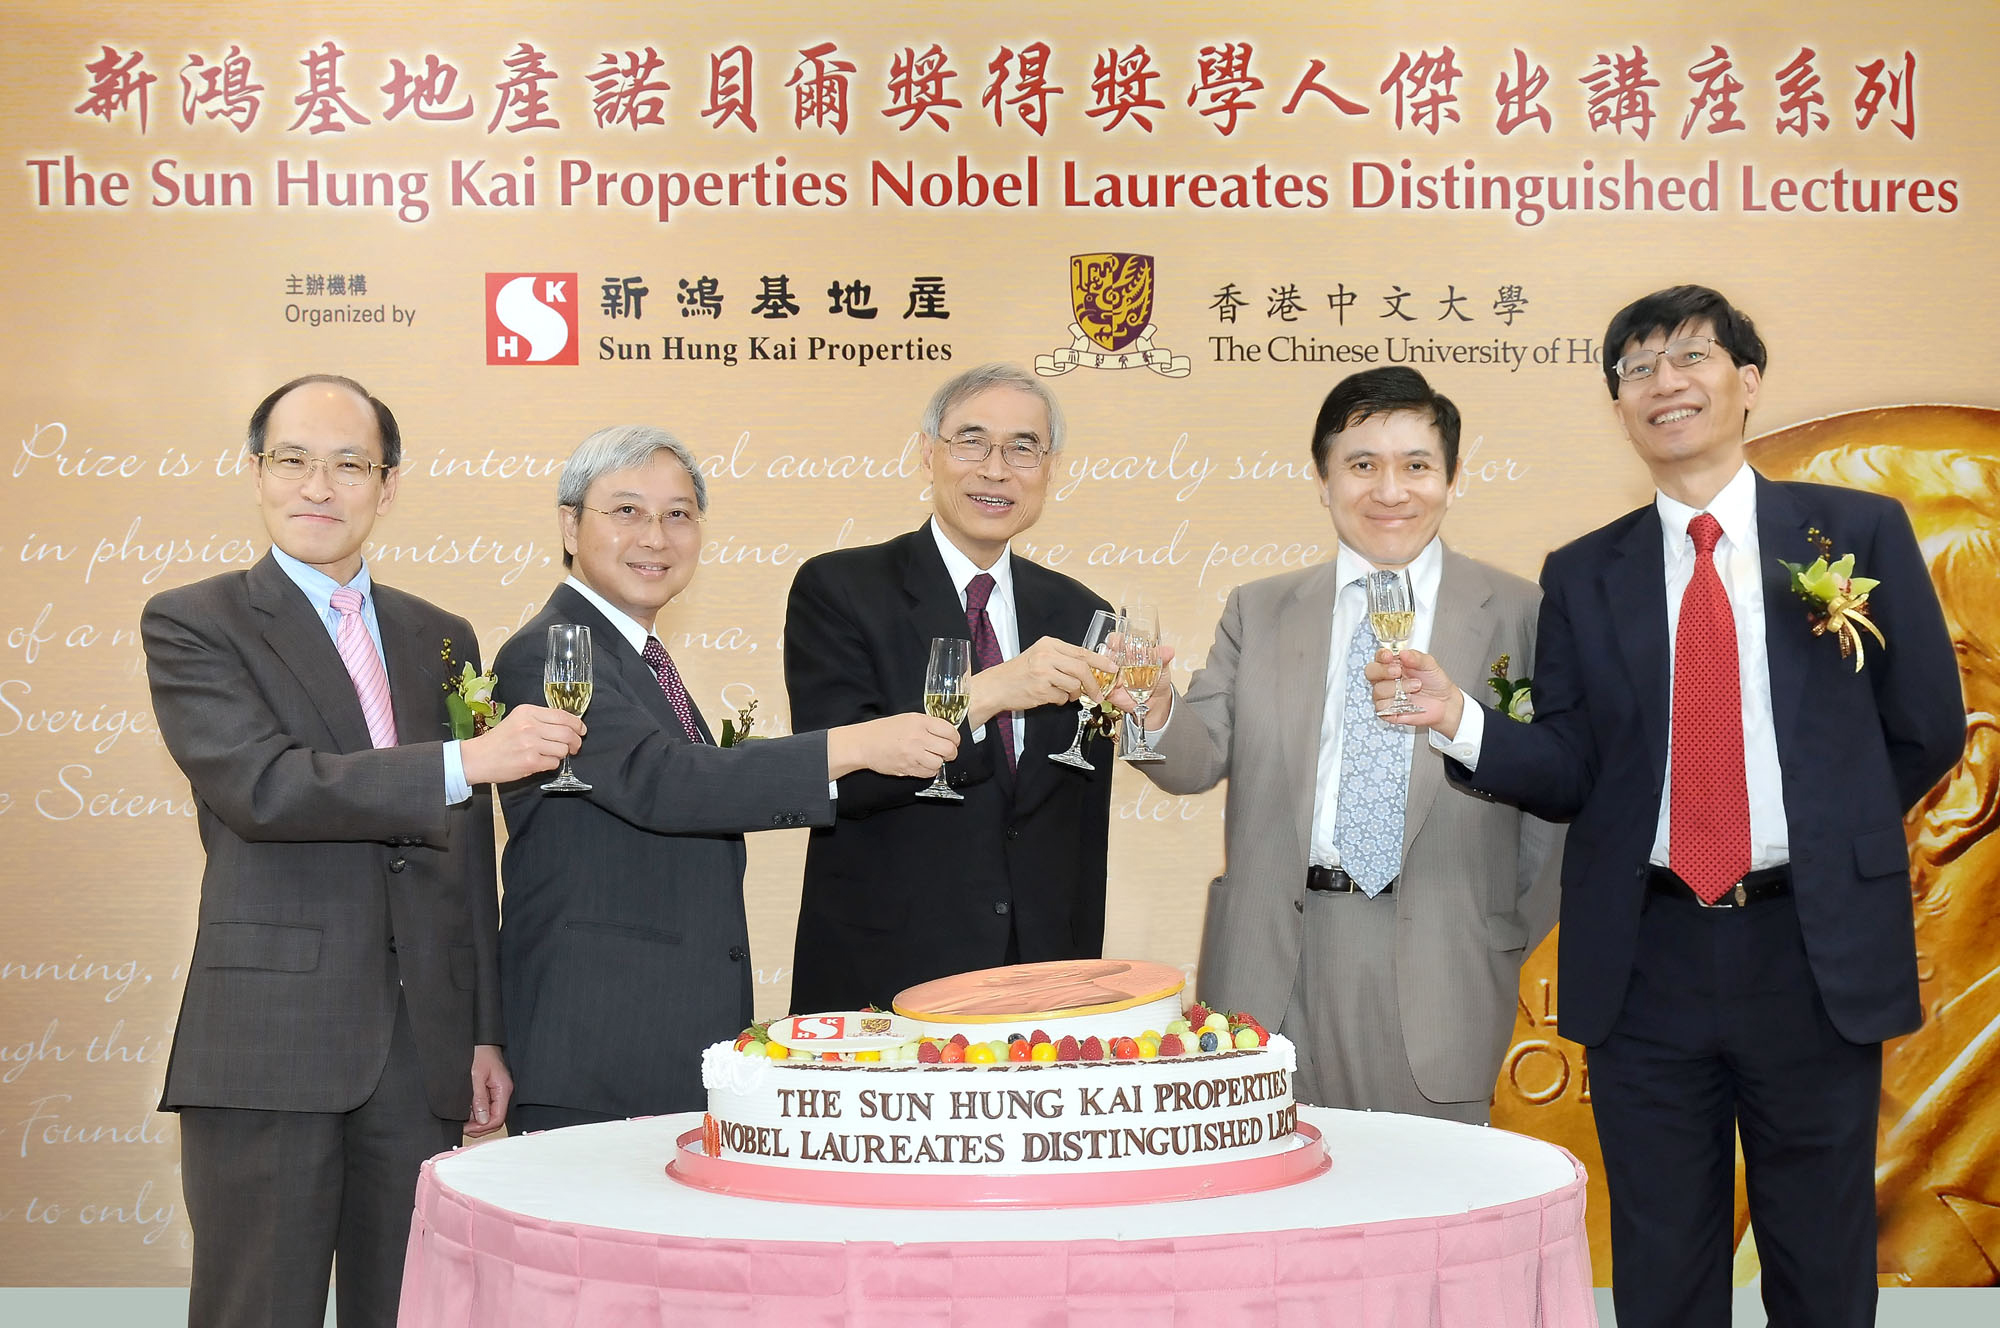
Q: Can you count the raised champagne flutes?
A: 5